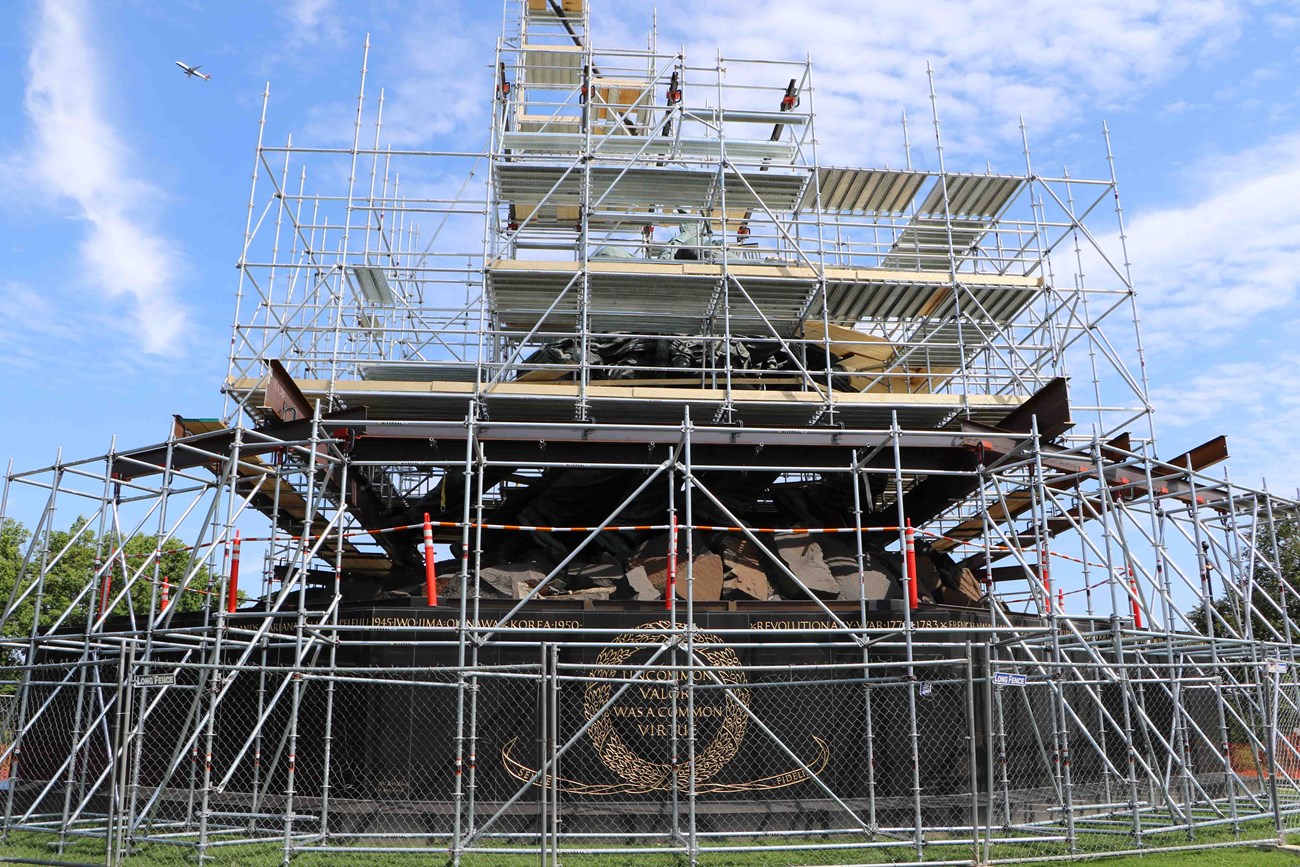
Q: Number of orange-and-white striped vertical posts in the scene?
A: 9